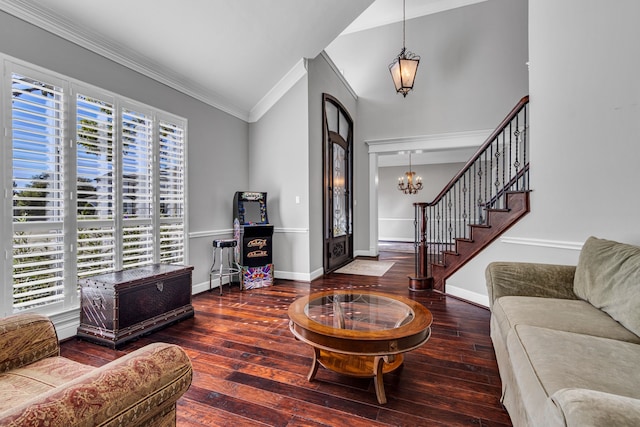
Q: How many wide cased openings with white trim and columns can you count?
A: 1